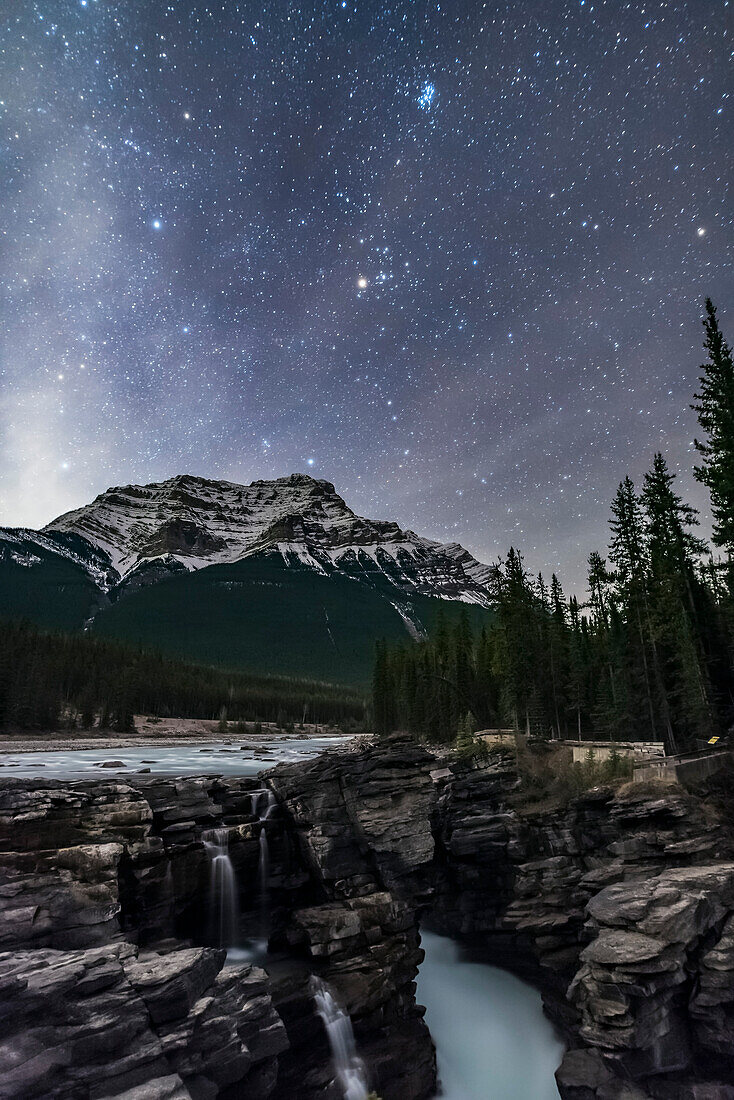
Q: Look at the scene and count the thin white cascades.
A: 3